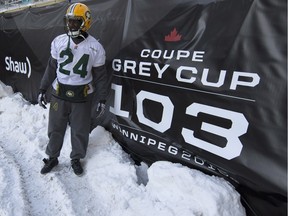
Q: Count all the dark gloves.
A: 2